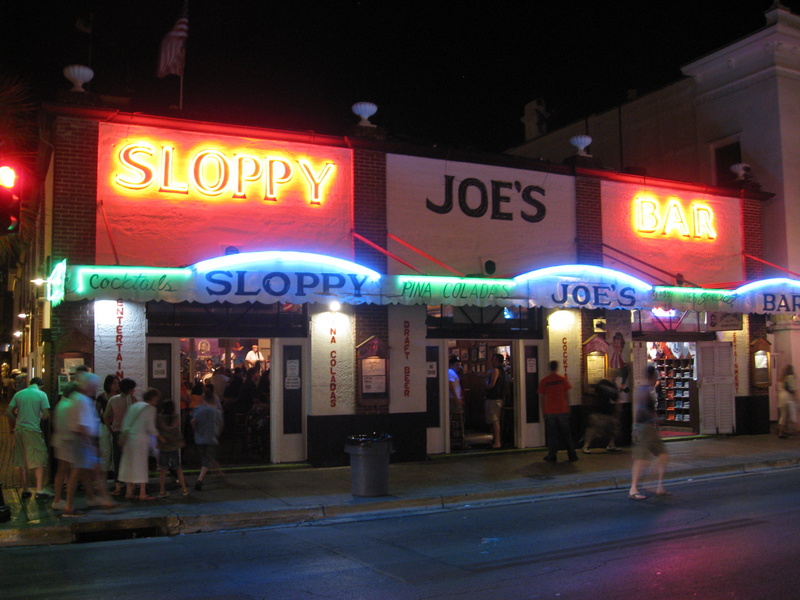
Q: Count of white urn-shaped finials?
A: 4